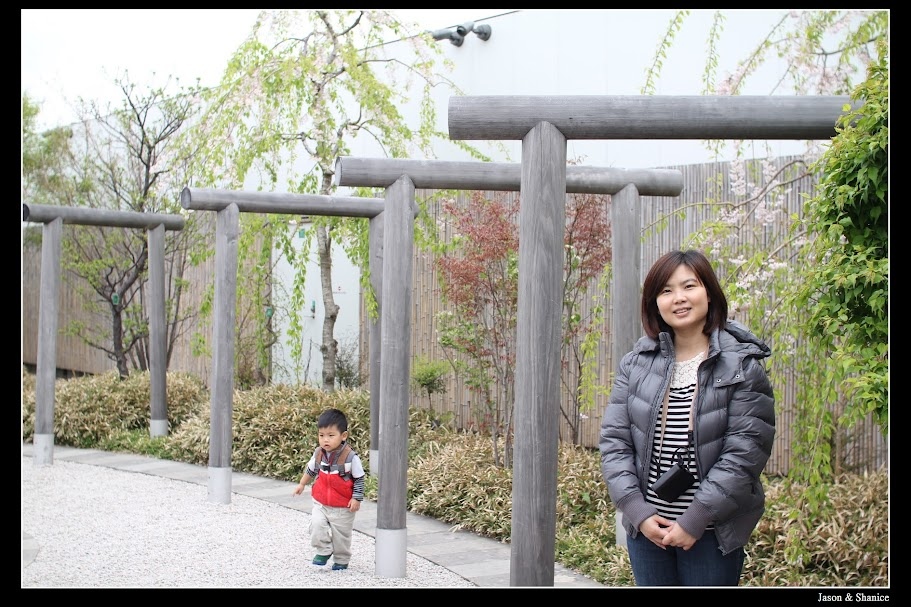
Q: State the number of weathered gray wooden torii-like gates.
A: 4